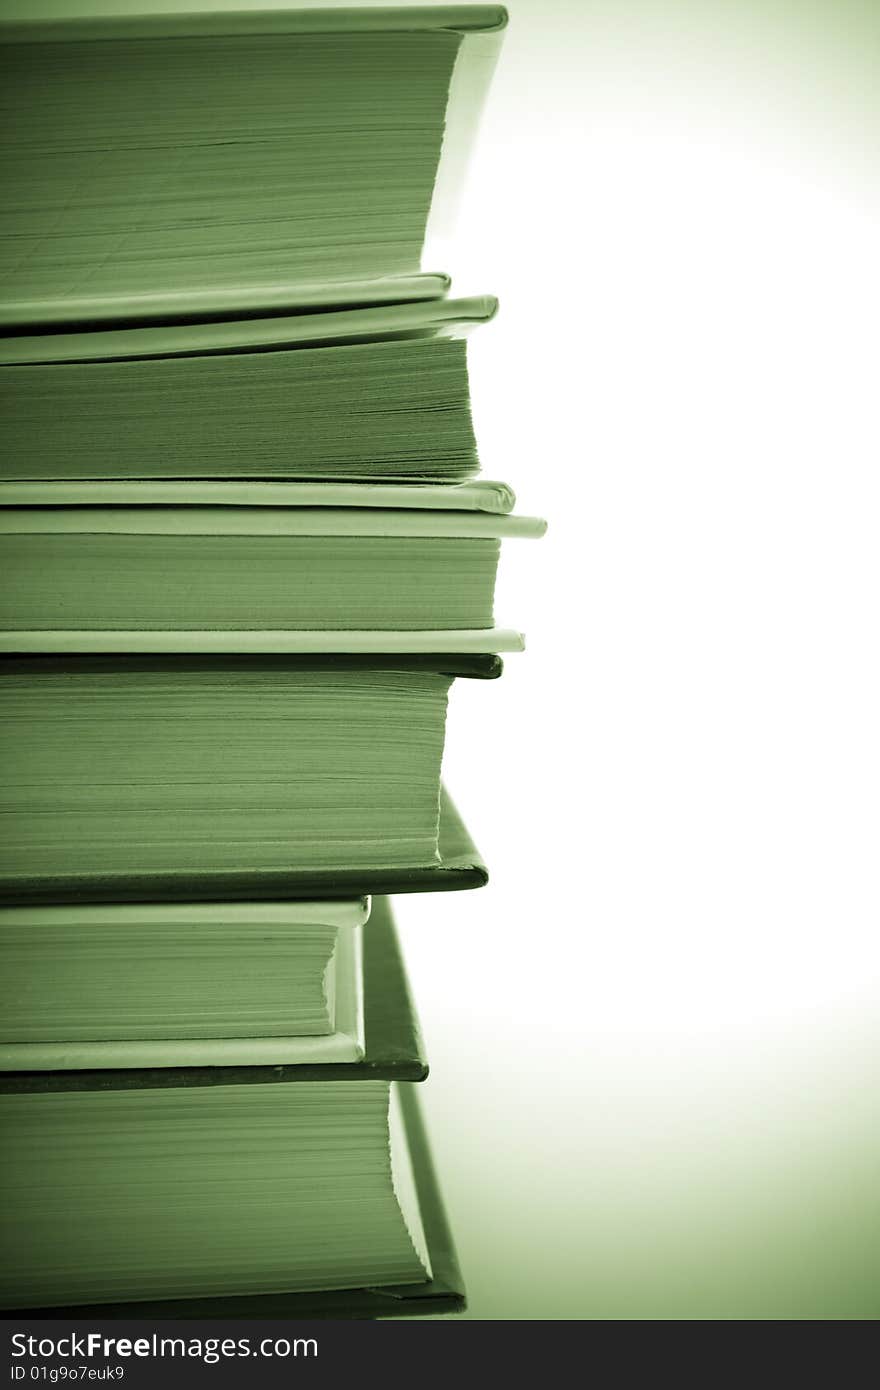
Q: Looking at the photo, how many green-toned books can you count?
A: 6